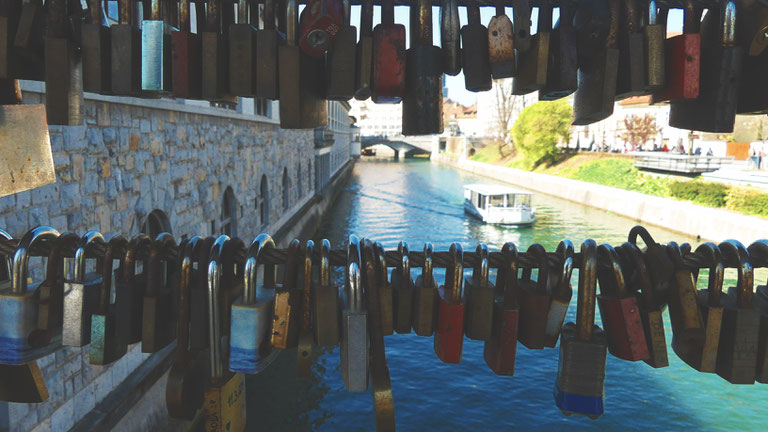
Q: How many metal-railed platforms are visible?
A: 1